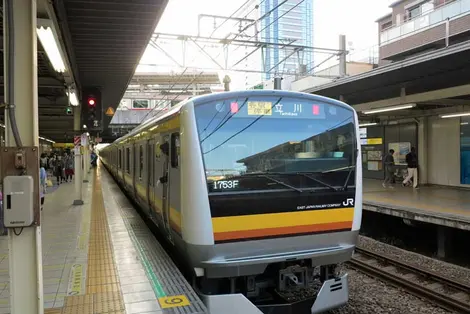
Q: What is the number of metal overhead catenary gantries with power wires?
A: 1